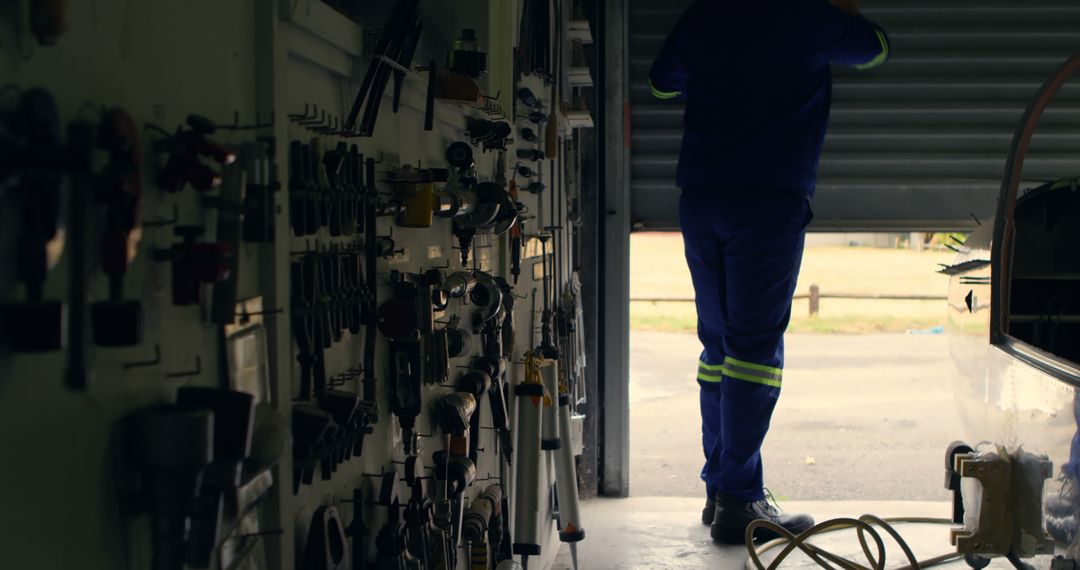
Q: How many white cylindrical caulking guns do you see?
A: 3